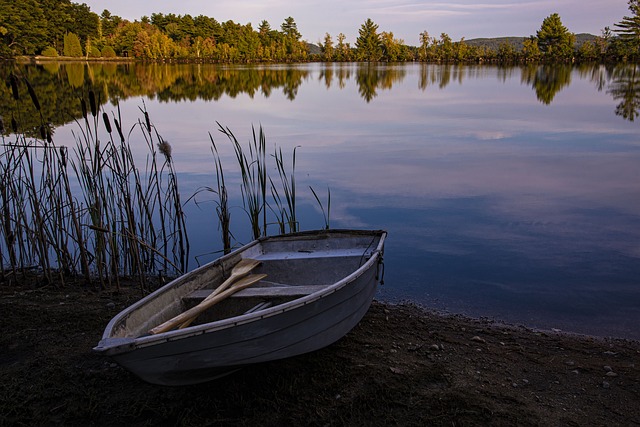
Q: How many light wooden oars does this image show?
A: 2